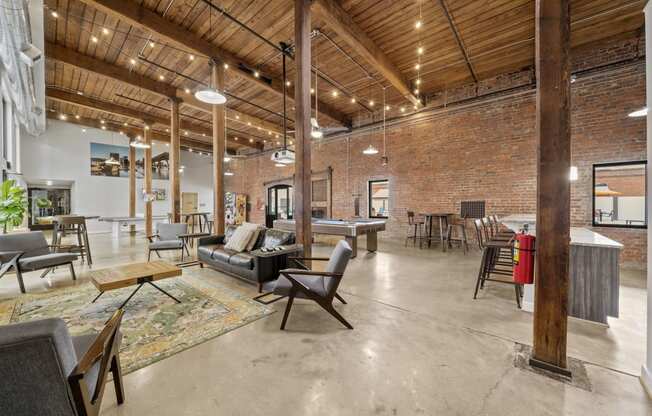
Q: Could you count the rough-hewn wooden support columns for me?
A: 6